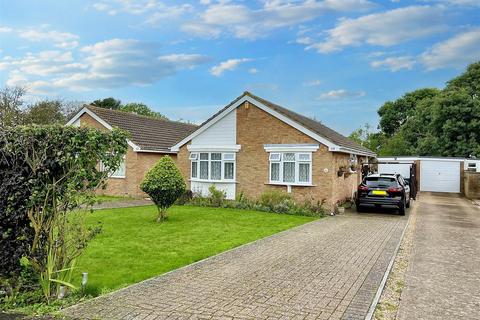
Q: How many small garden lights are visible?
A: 2